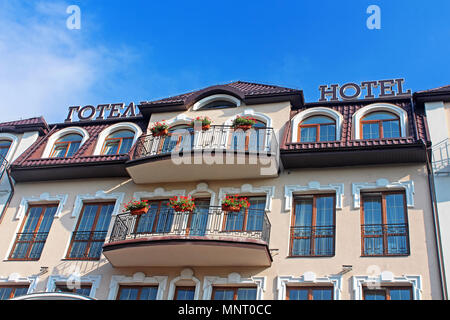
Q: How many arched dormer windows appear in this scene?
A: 4